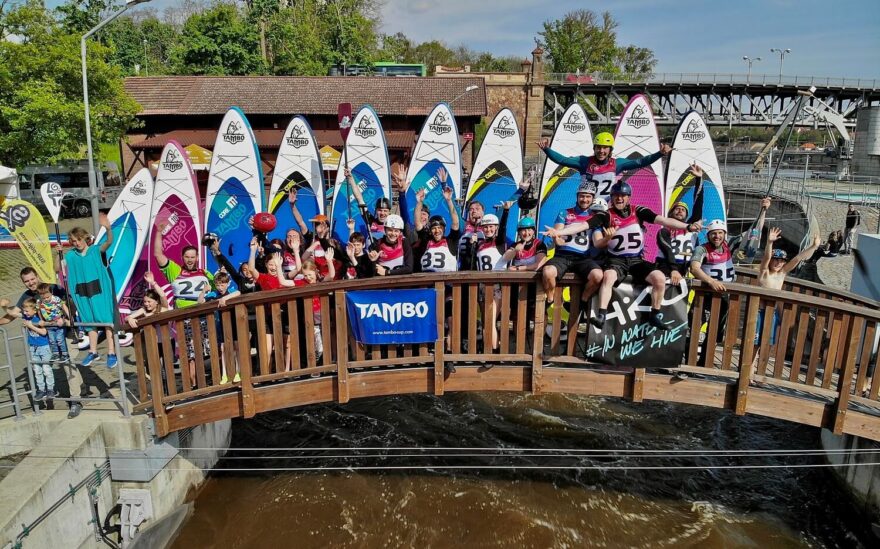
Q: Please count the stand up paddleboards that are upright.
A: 10